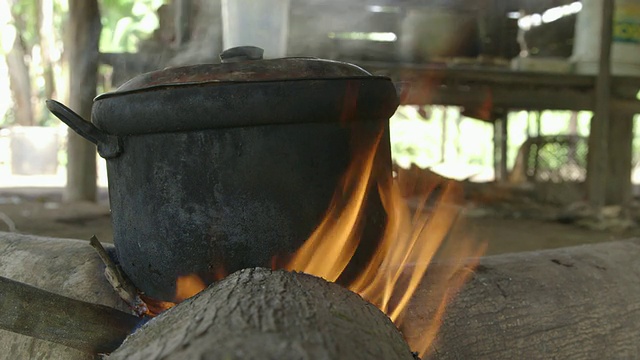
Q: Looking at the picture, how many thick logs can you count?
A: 3